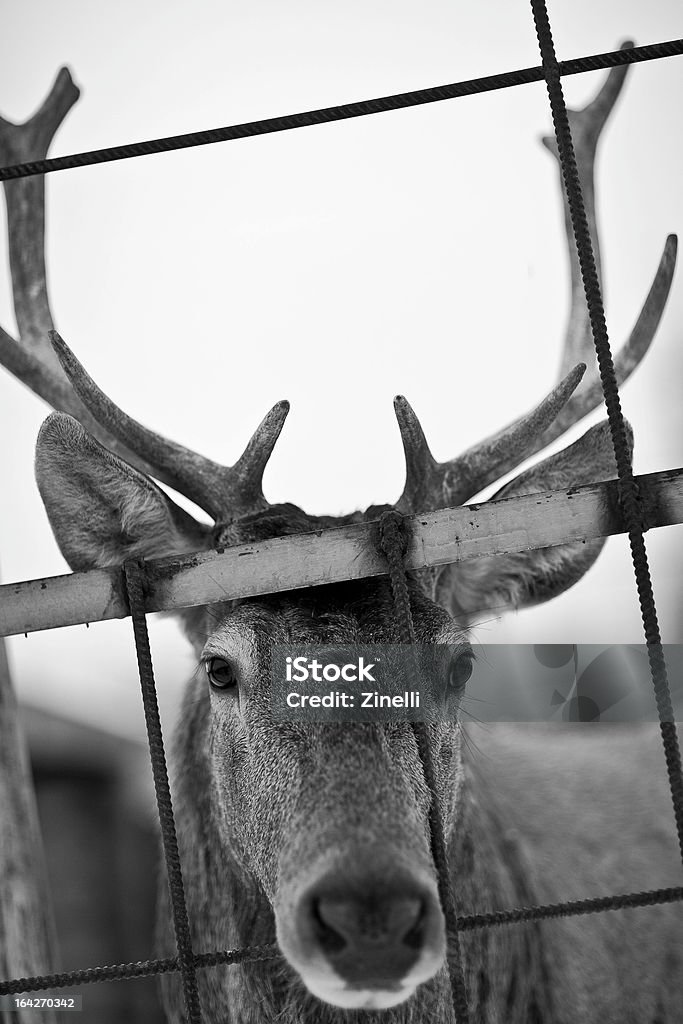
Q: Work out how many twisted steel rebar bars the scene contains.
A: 5